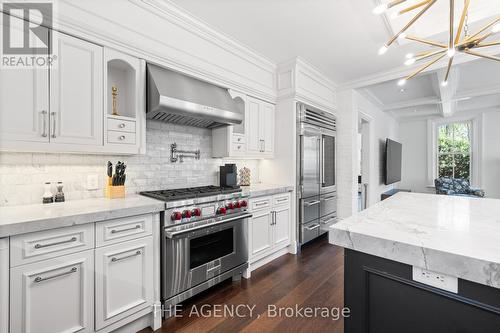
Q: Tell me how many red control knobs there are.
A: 7